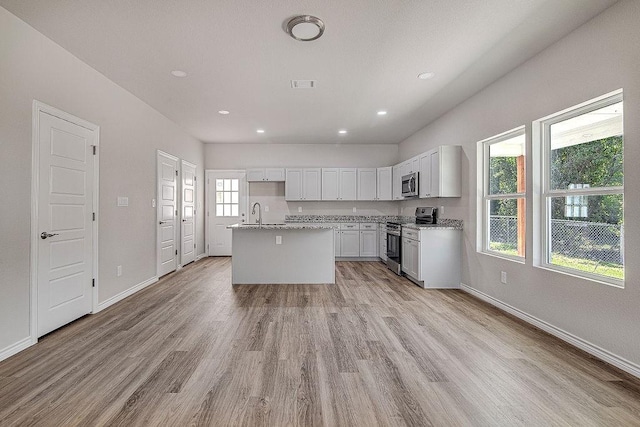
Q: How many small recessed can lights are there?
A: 6